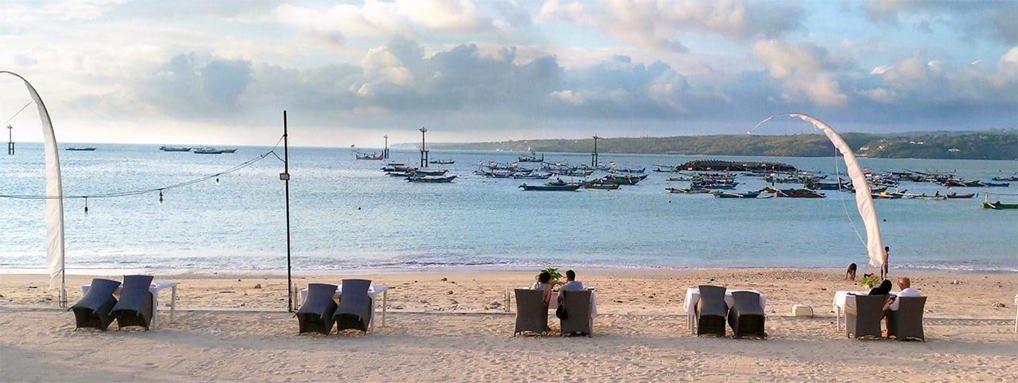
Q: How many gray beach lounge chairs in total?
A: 10